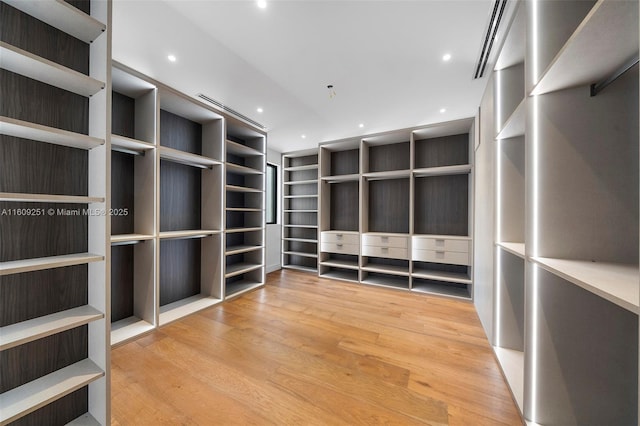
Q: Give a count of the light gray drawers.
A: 6